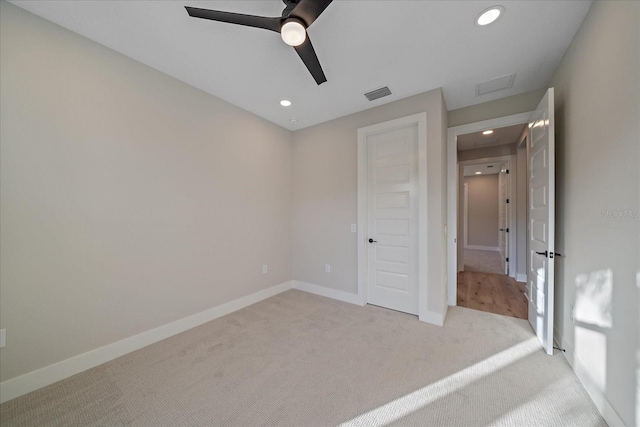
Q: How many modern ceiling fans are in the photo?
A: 1